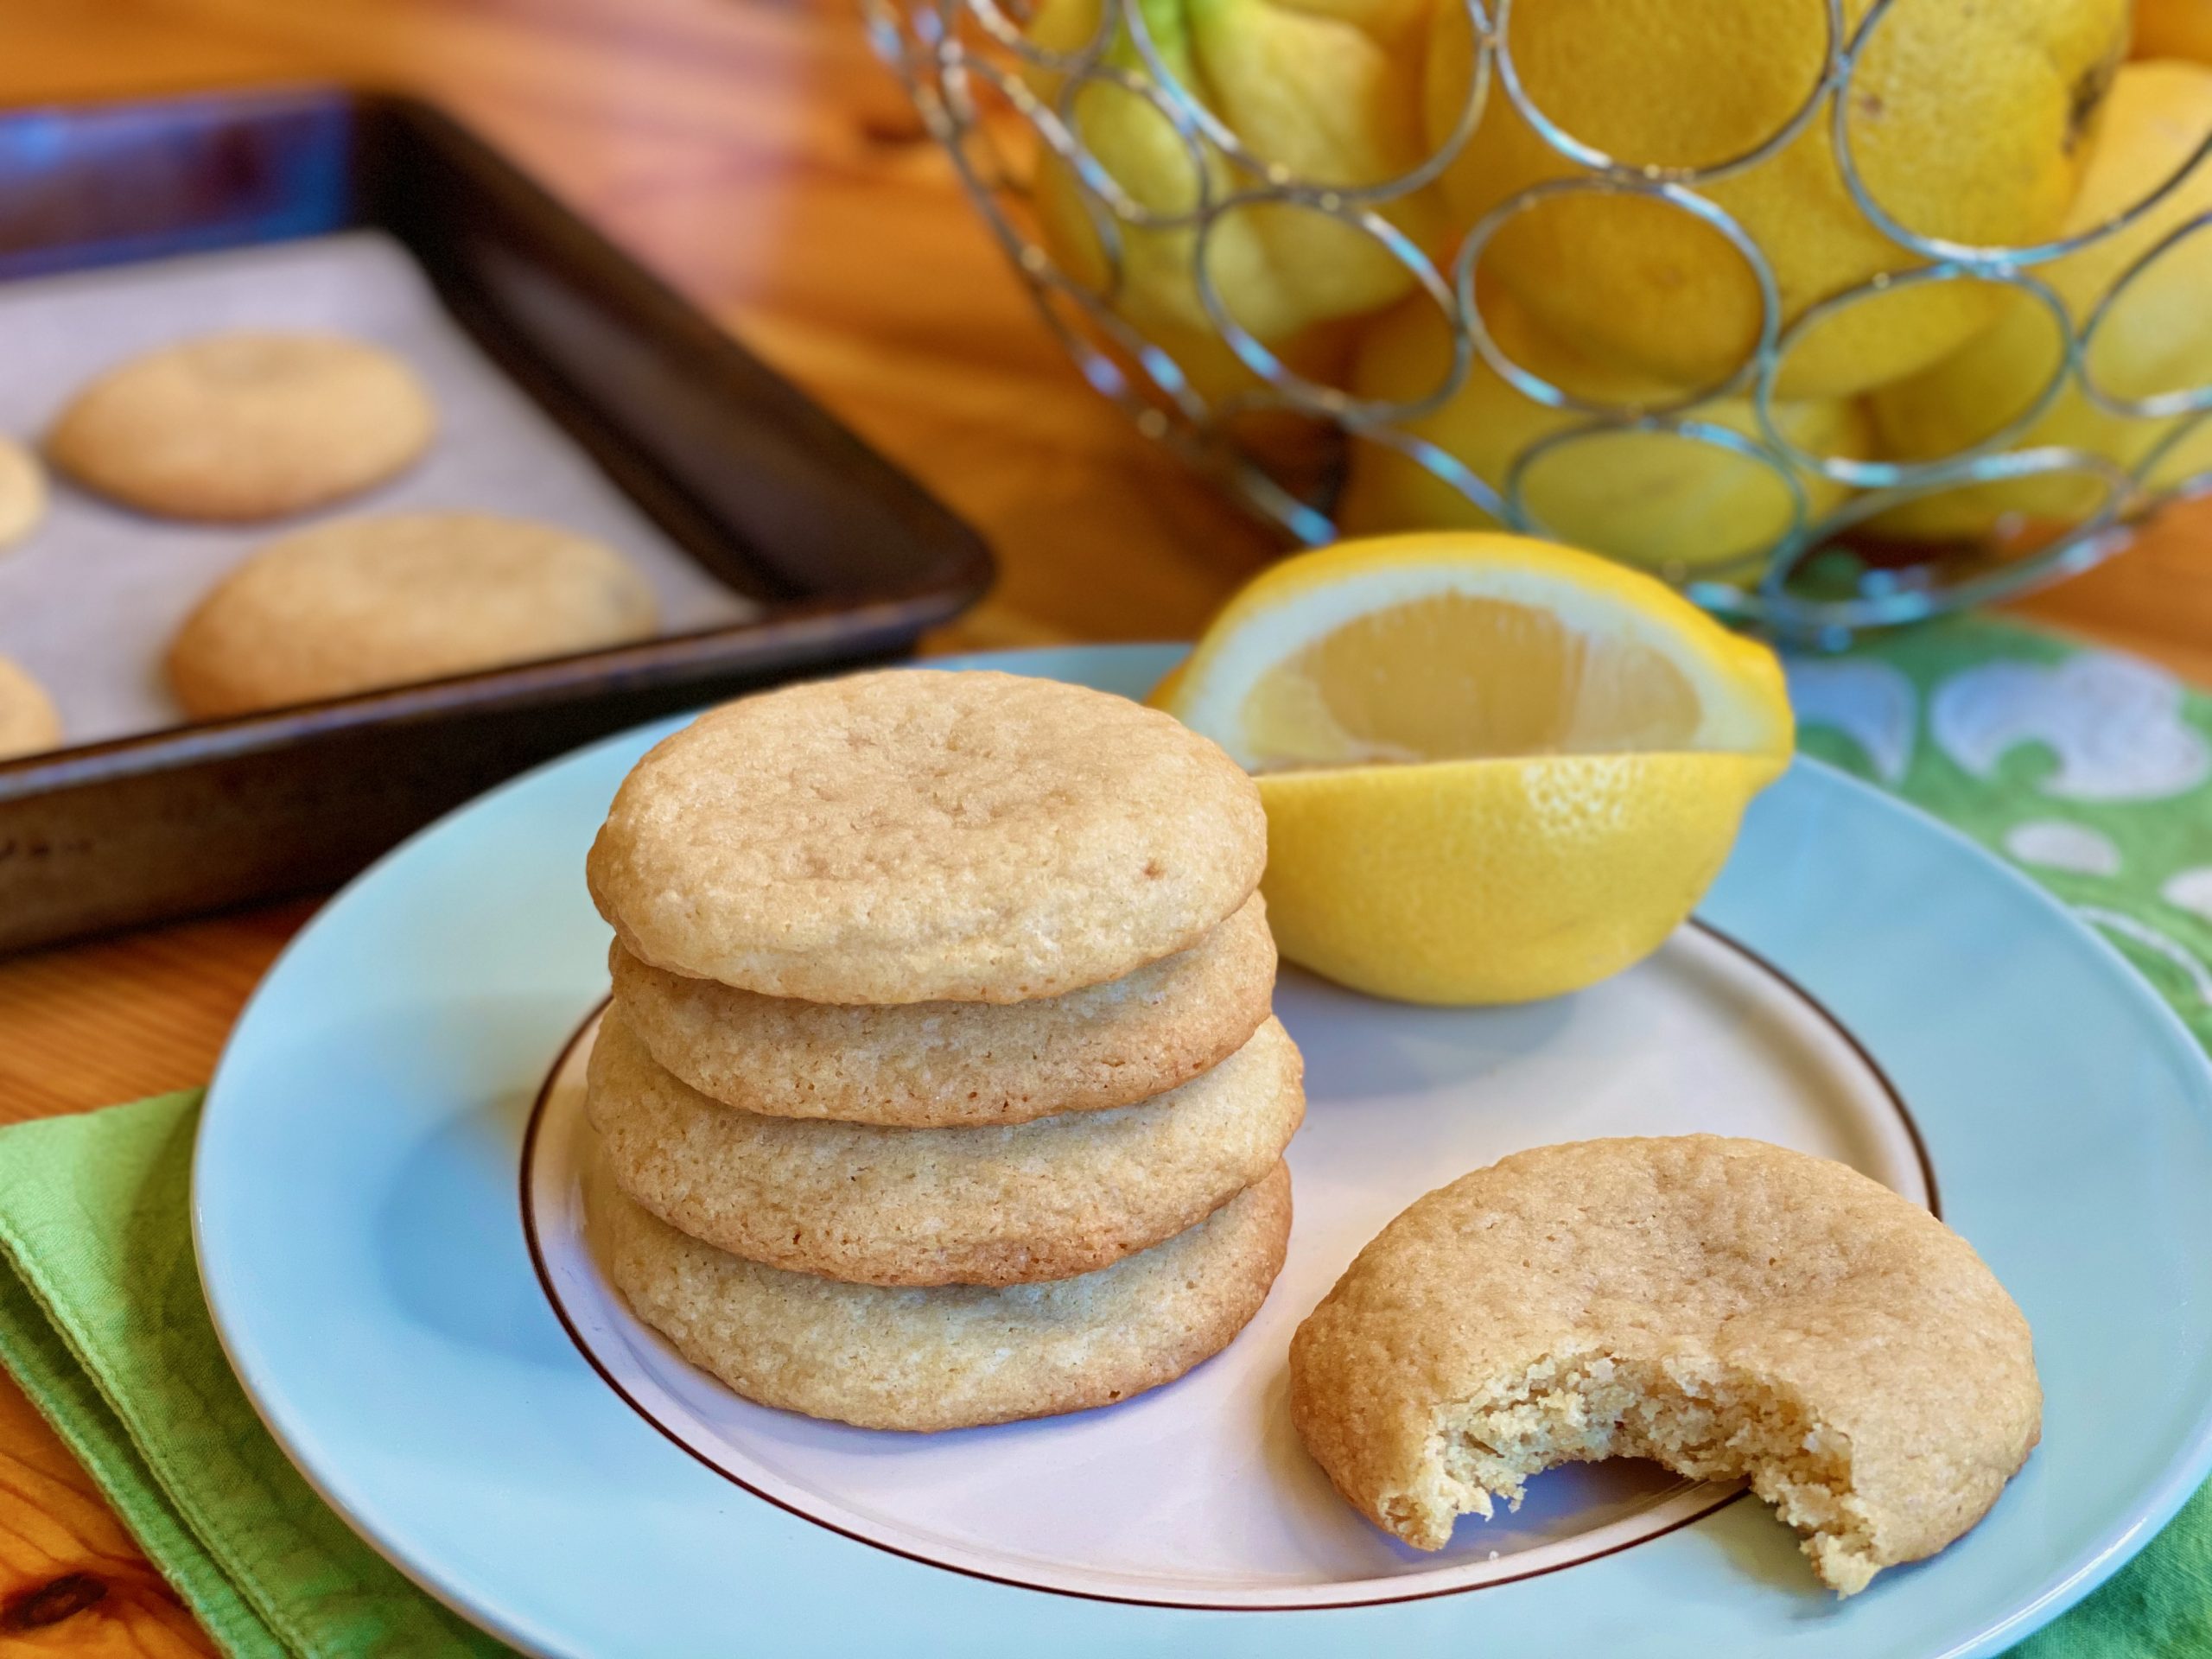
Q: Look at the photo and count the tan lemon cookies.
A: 9